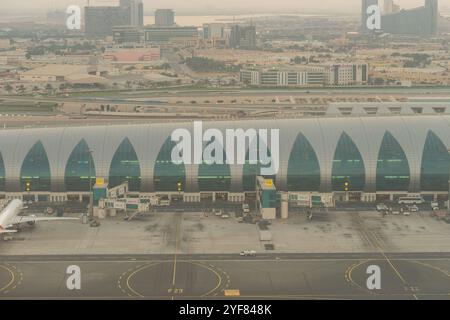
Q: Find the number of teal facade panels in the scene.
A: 11